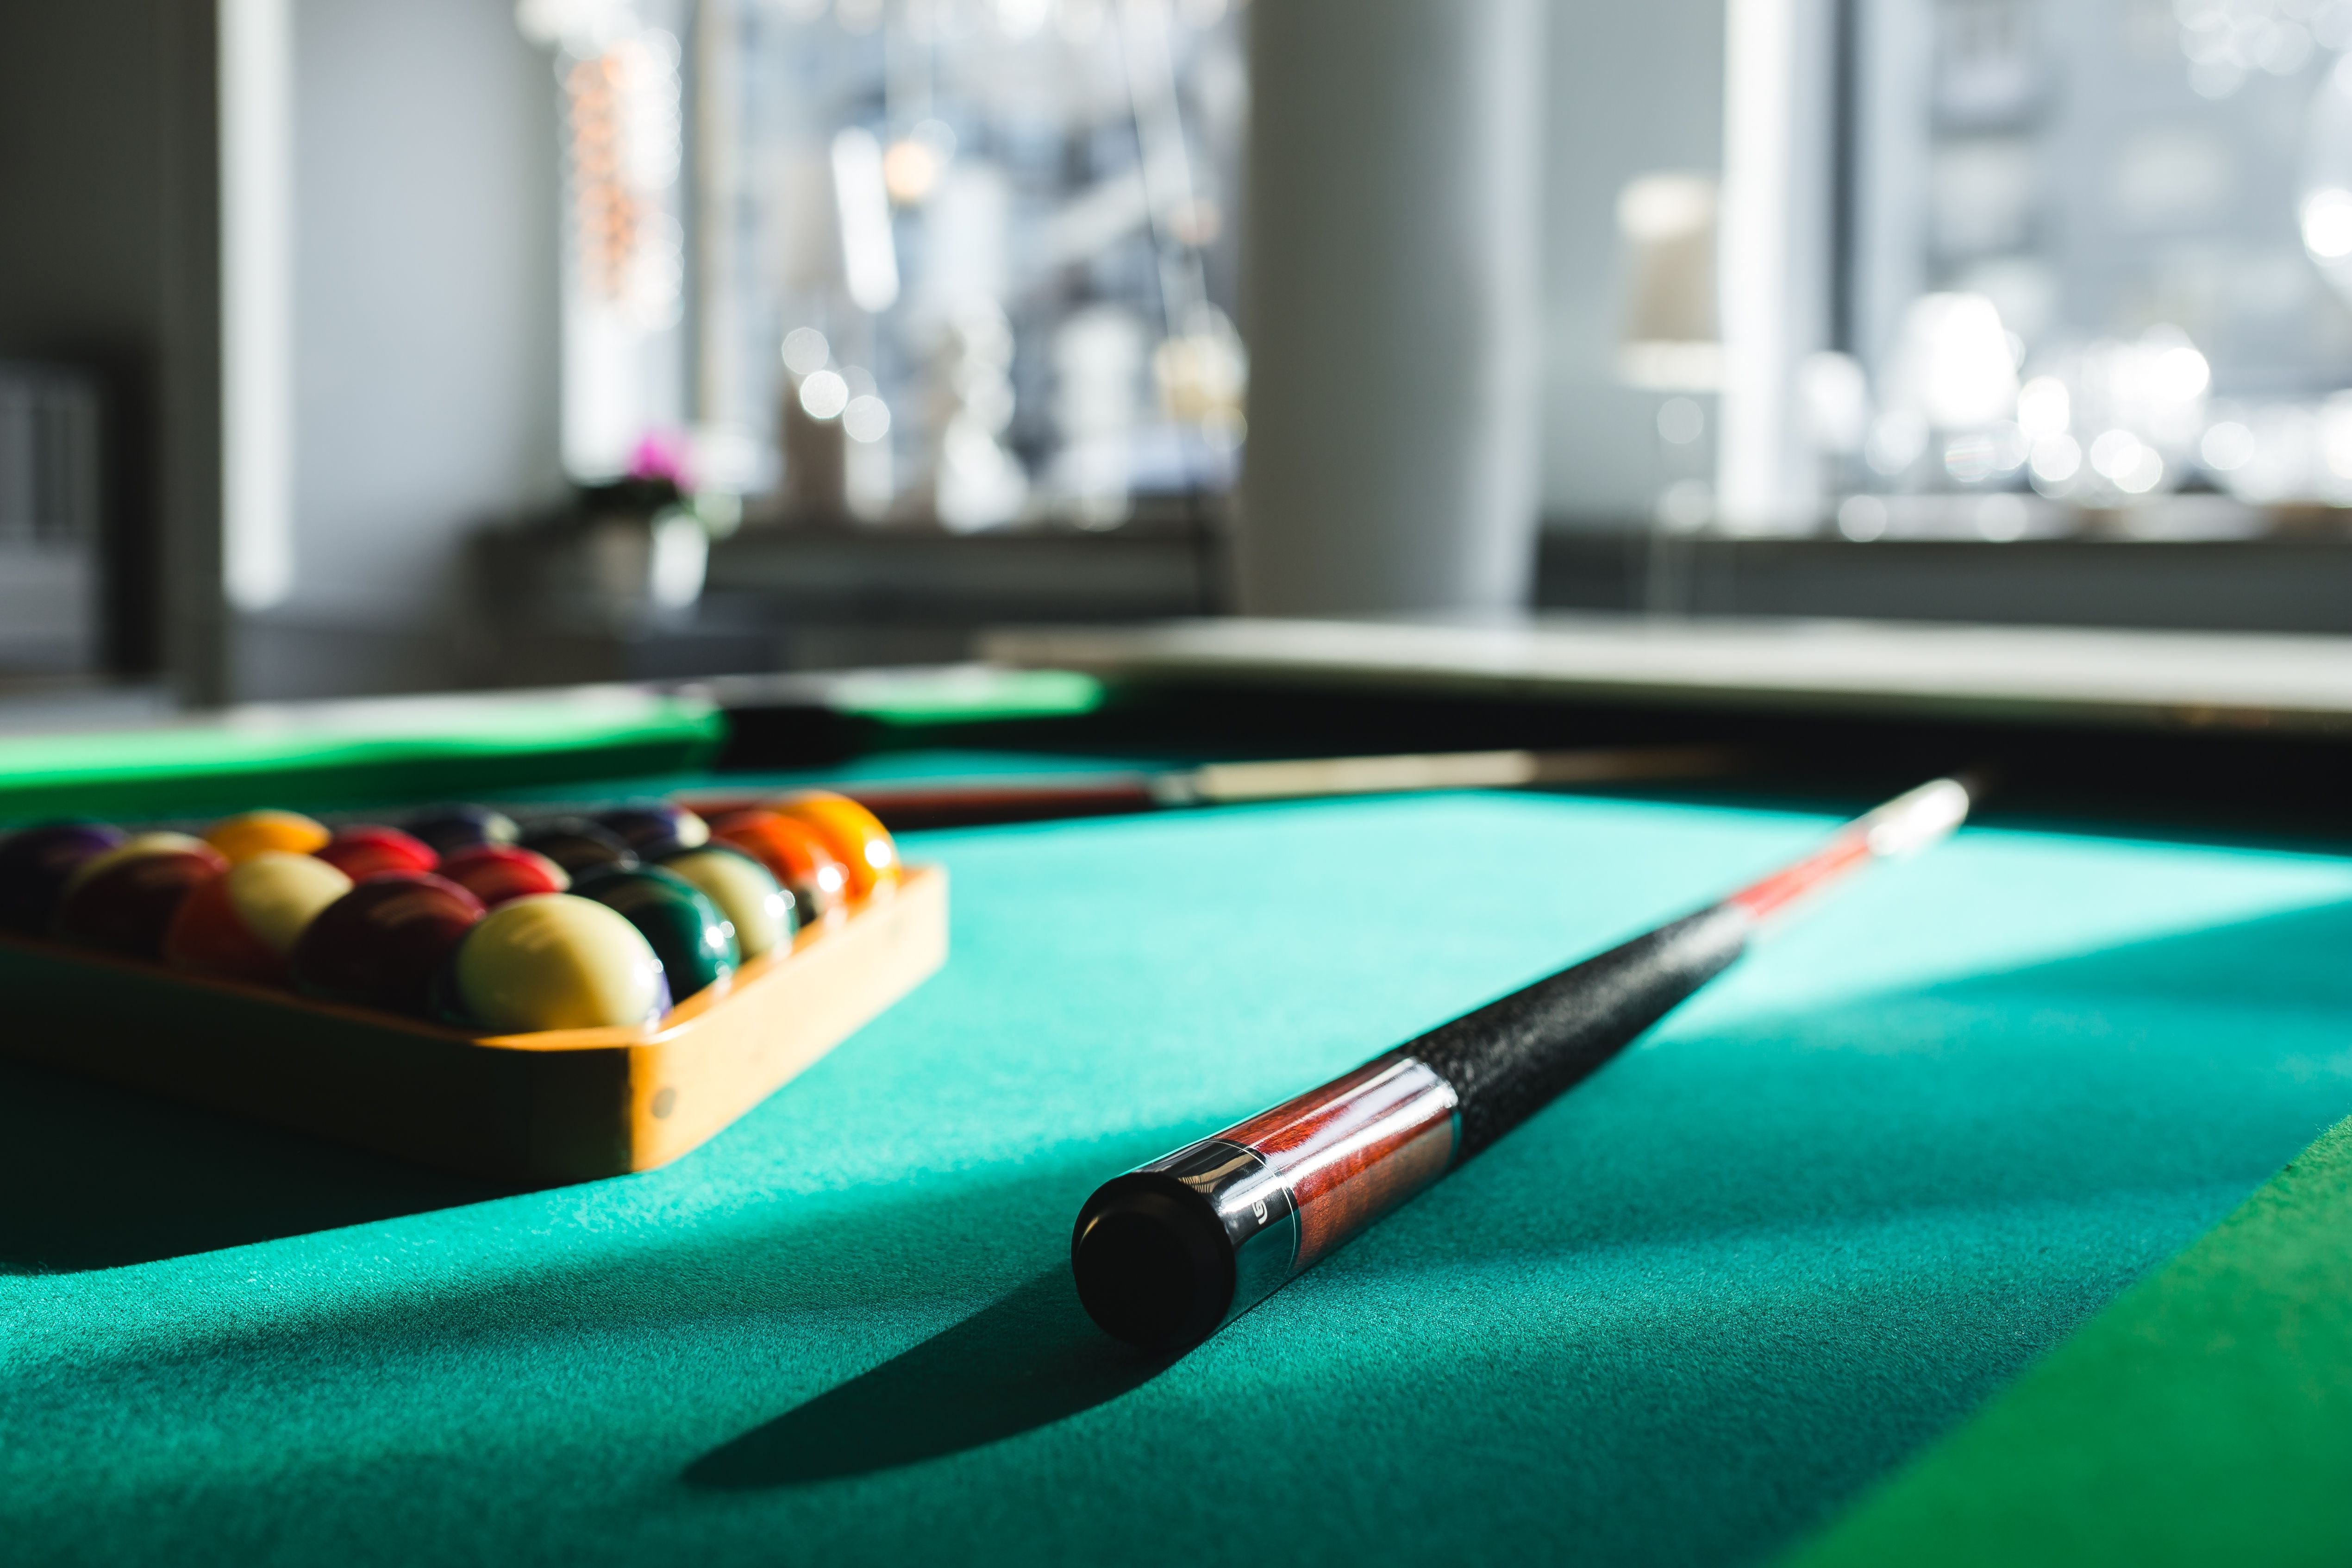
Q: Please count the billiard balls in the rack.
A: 15